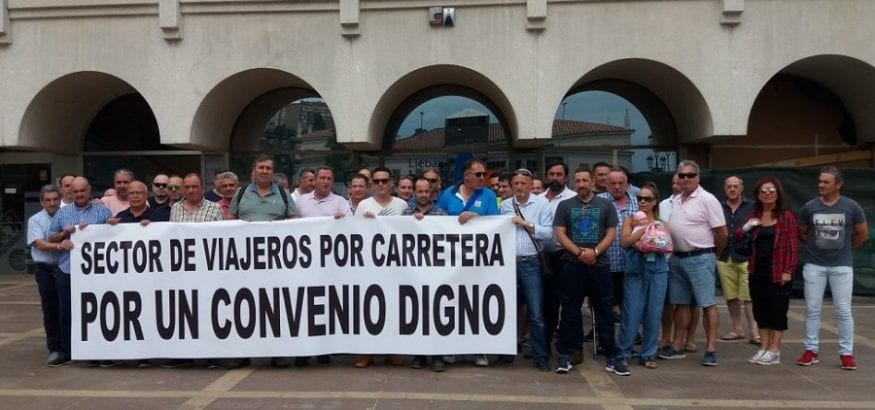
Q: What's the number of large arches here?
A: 5